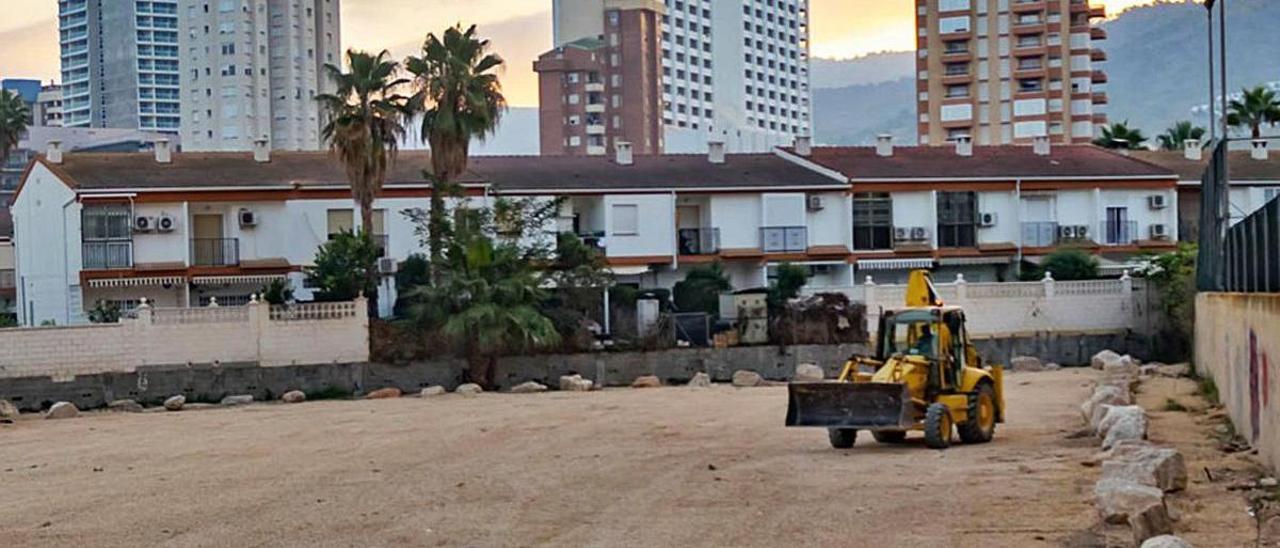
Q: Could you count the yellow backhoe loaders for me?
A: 1